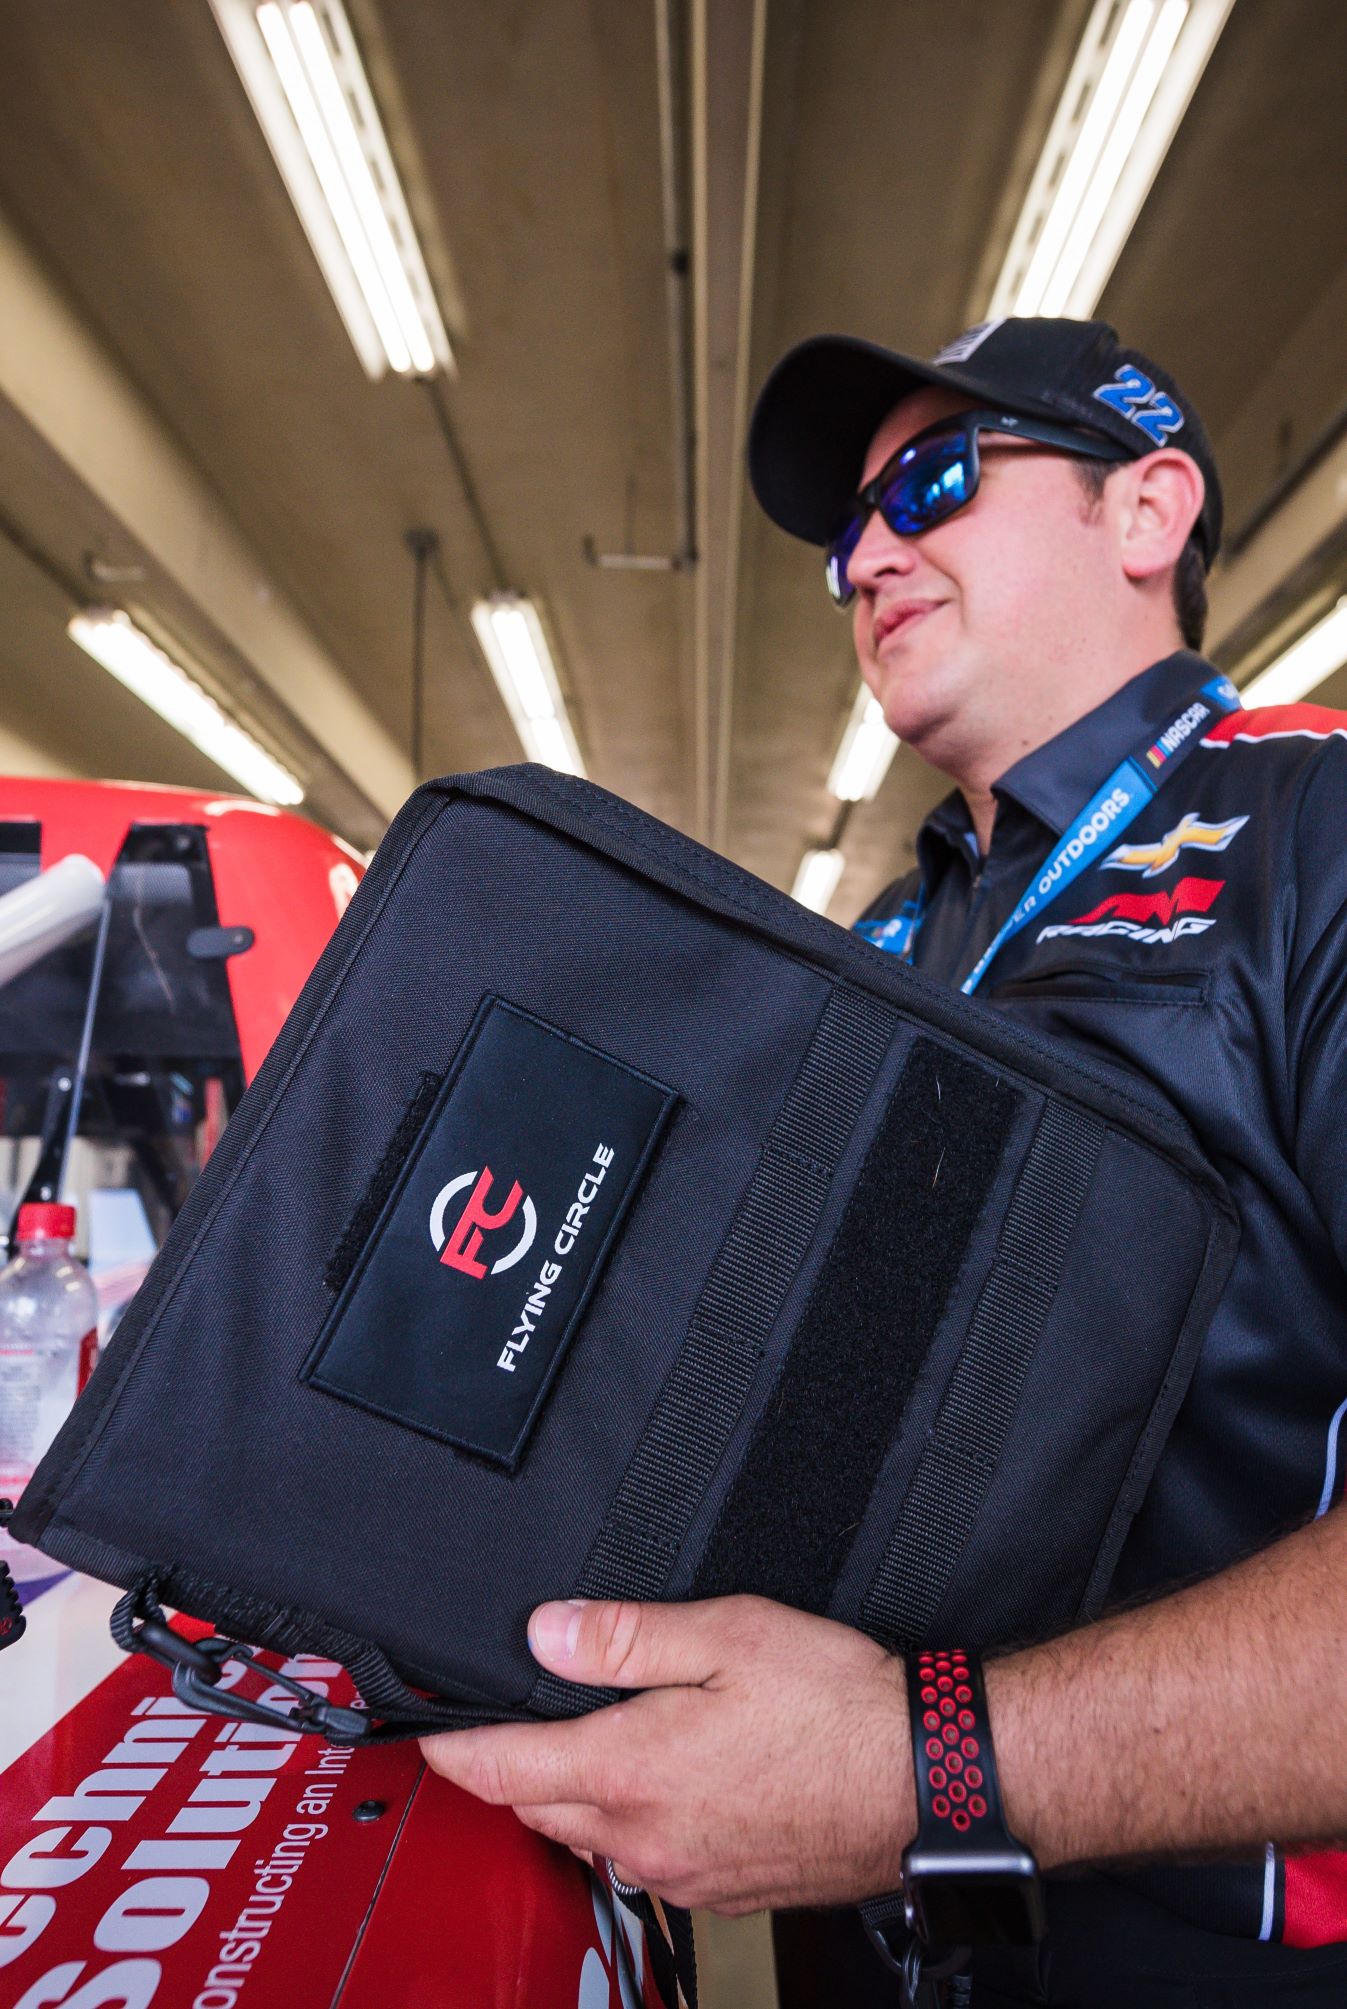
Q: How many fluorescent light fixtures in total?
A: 7